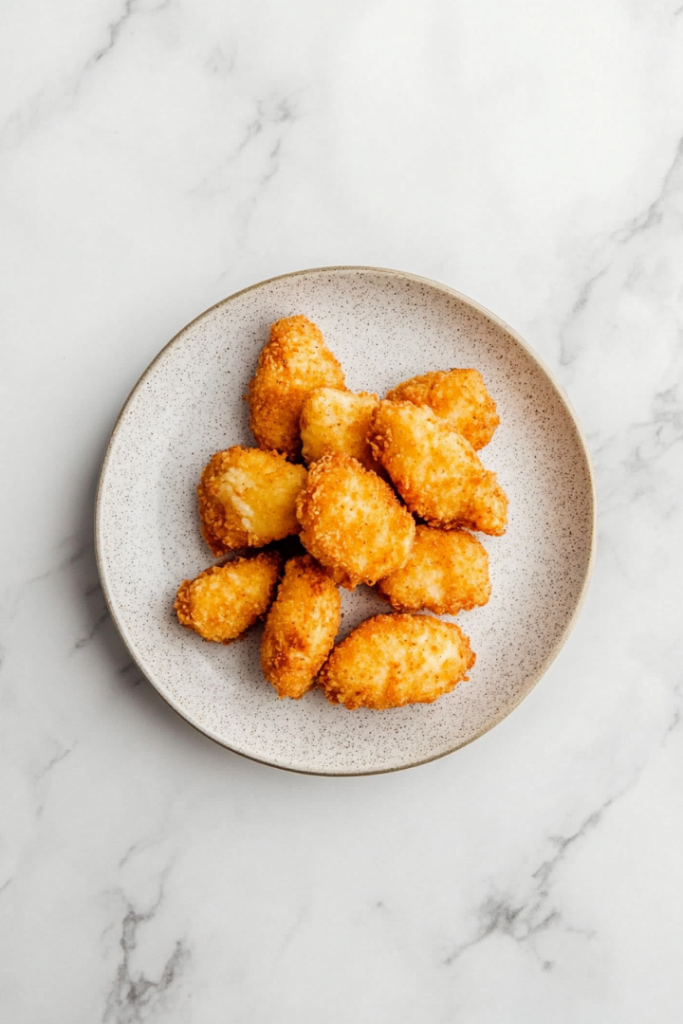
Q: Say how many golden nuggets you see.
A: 10